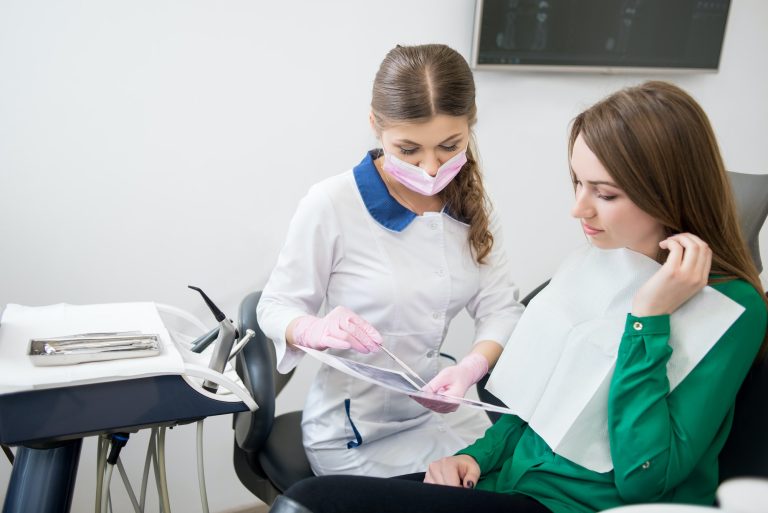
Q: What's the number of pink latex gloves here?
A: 2